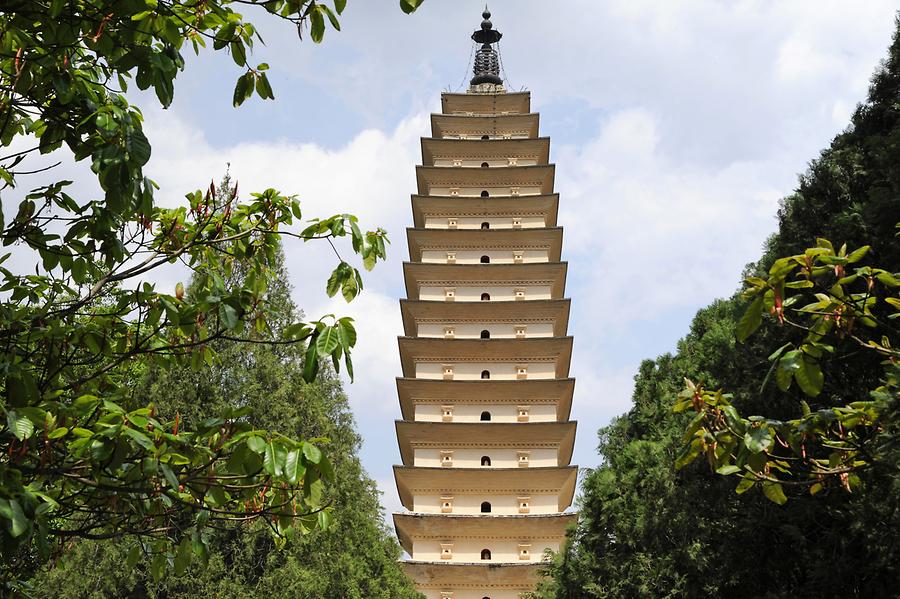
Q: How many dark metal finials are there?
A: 1